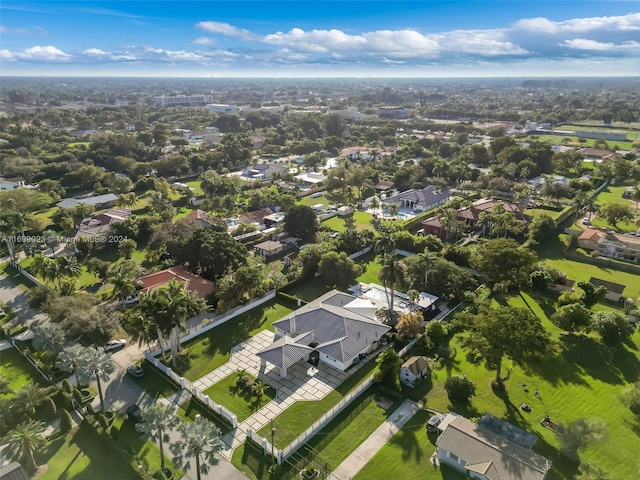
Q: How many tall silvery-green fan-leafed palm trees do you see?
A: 5